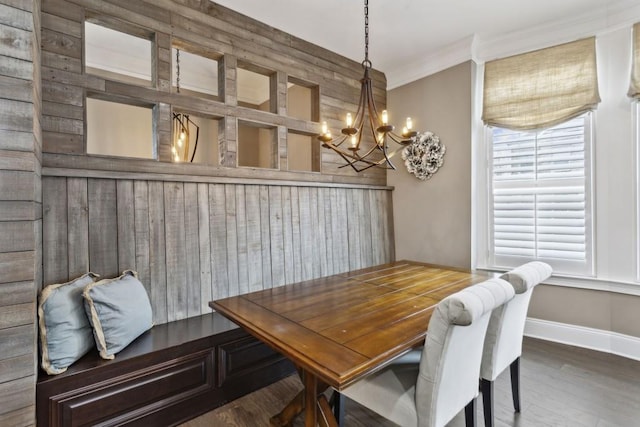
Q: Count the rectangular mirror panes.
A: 8